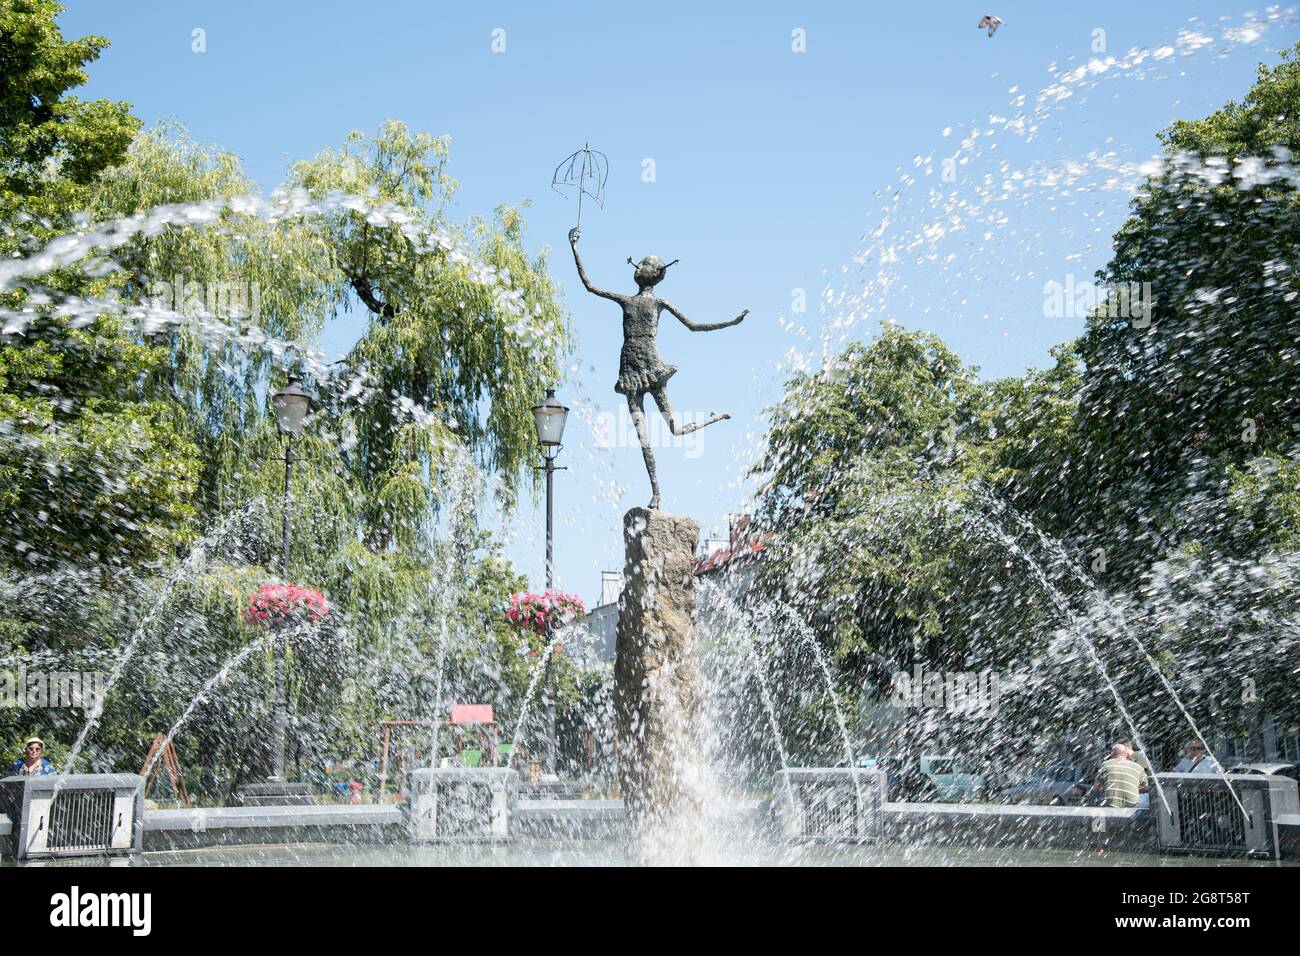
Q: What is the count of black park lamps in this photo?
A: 2